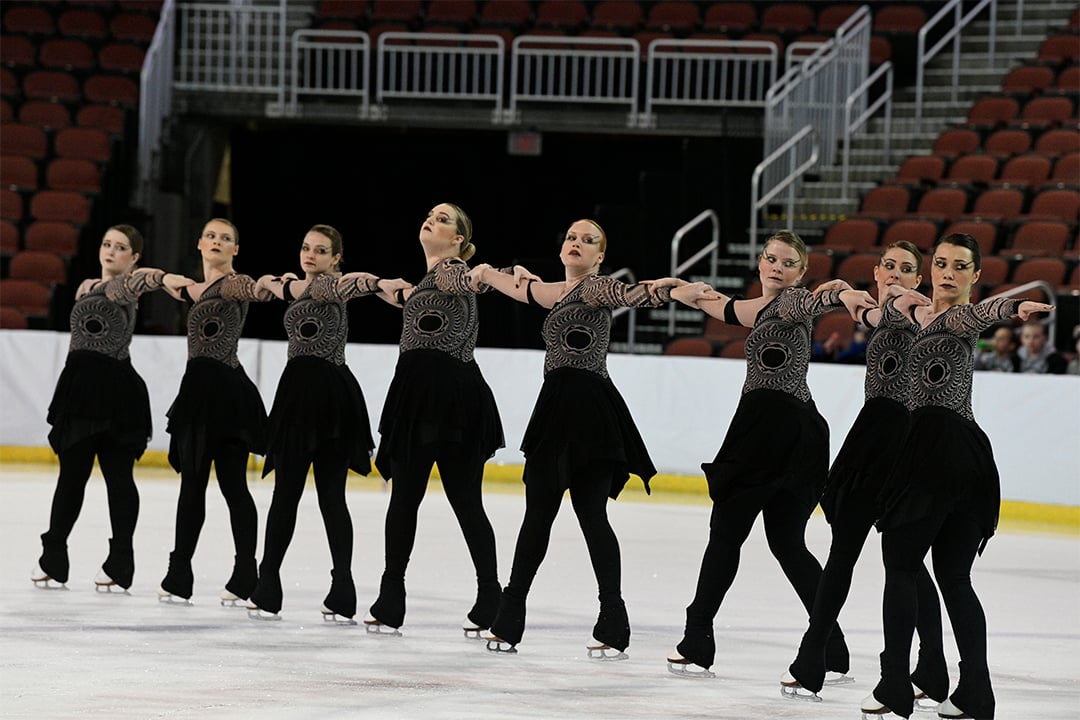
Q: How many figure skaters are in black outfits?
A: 8